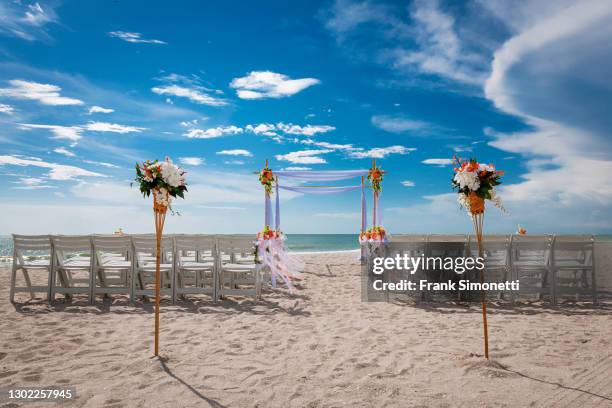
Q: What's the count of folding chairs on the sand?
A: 11